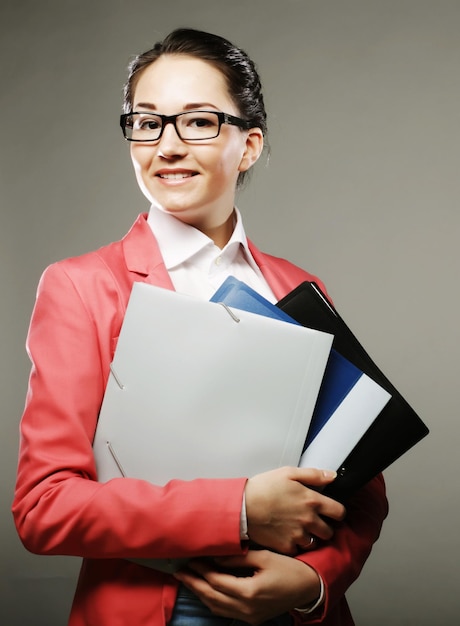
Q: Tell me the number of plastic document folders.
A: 3